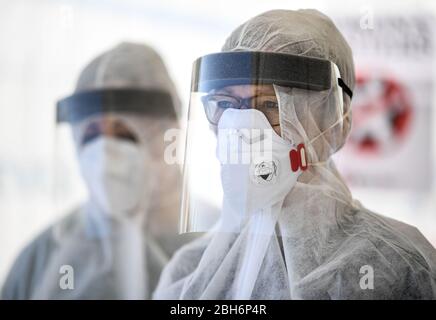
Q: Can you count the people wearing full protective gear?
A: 2